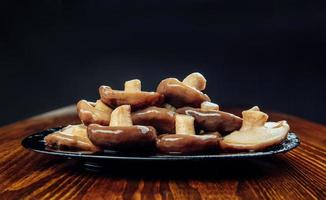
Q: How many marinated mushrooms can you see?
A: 9